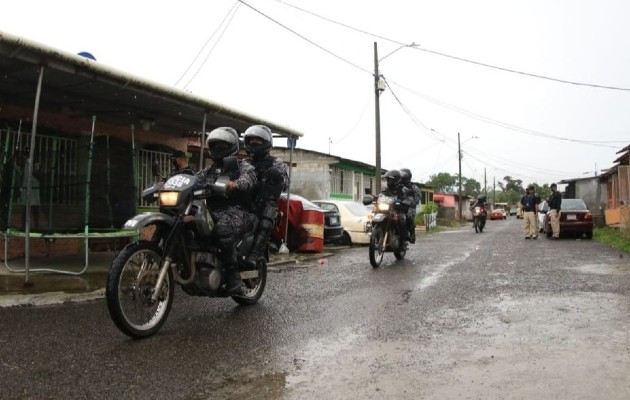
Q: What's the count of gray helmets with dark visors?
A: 2